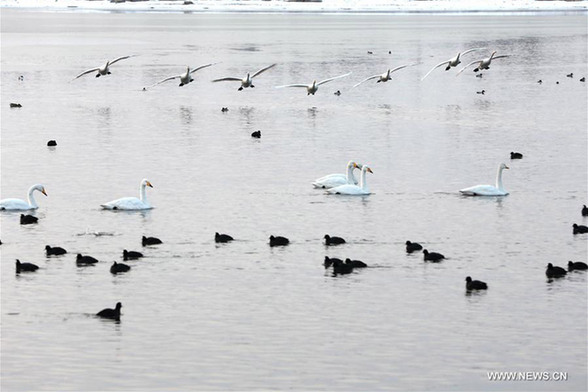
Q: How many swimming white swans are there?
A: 5